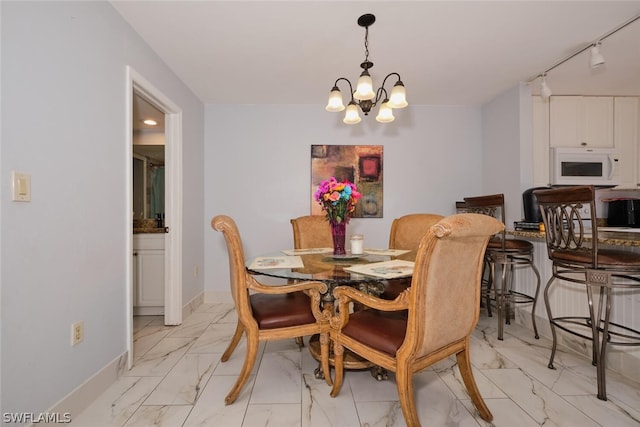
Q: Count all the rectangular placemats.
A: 4